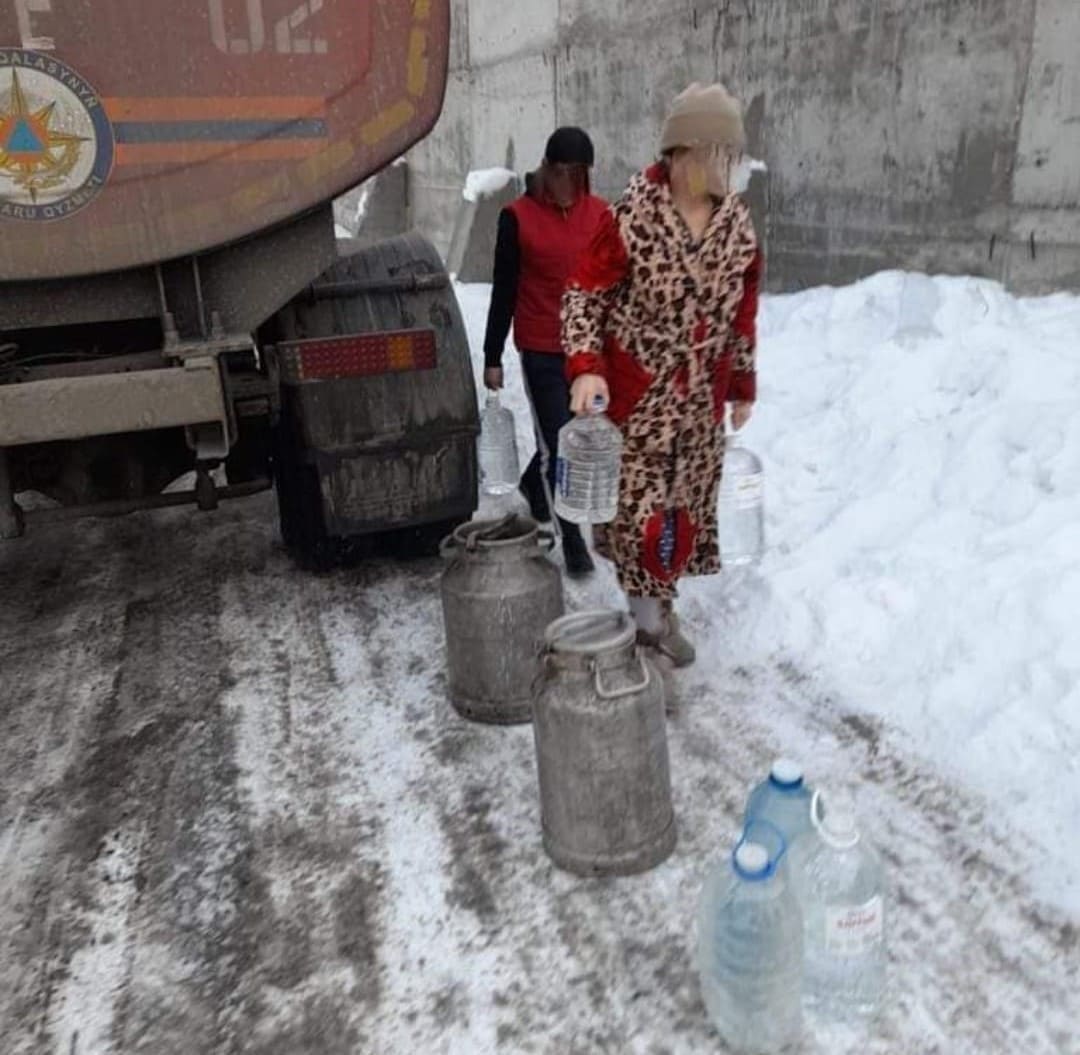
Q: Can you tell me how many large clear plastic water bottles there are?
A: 6